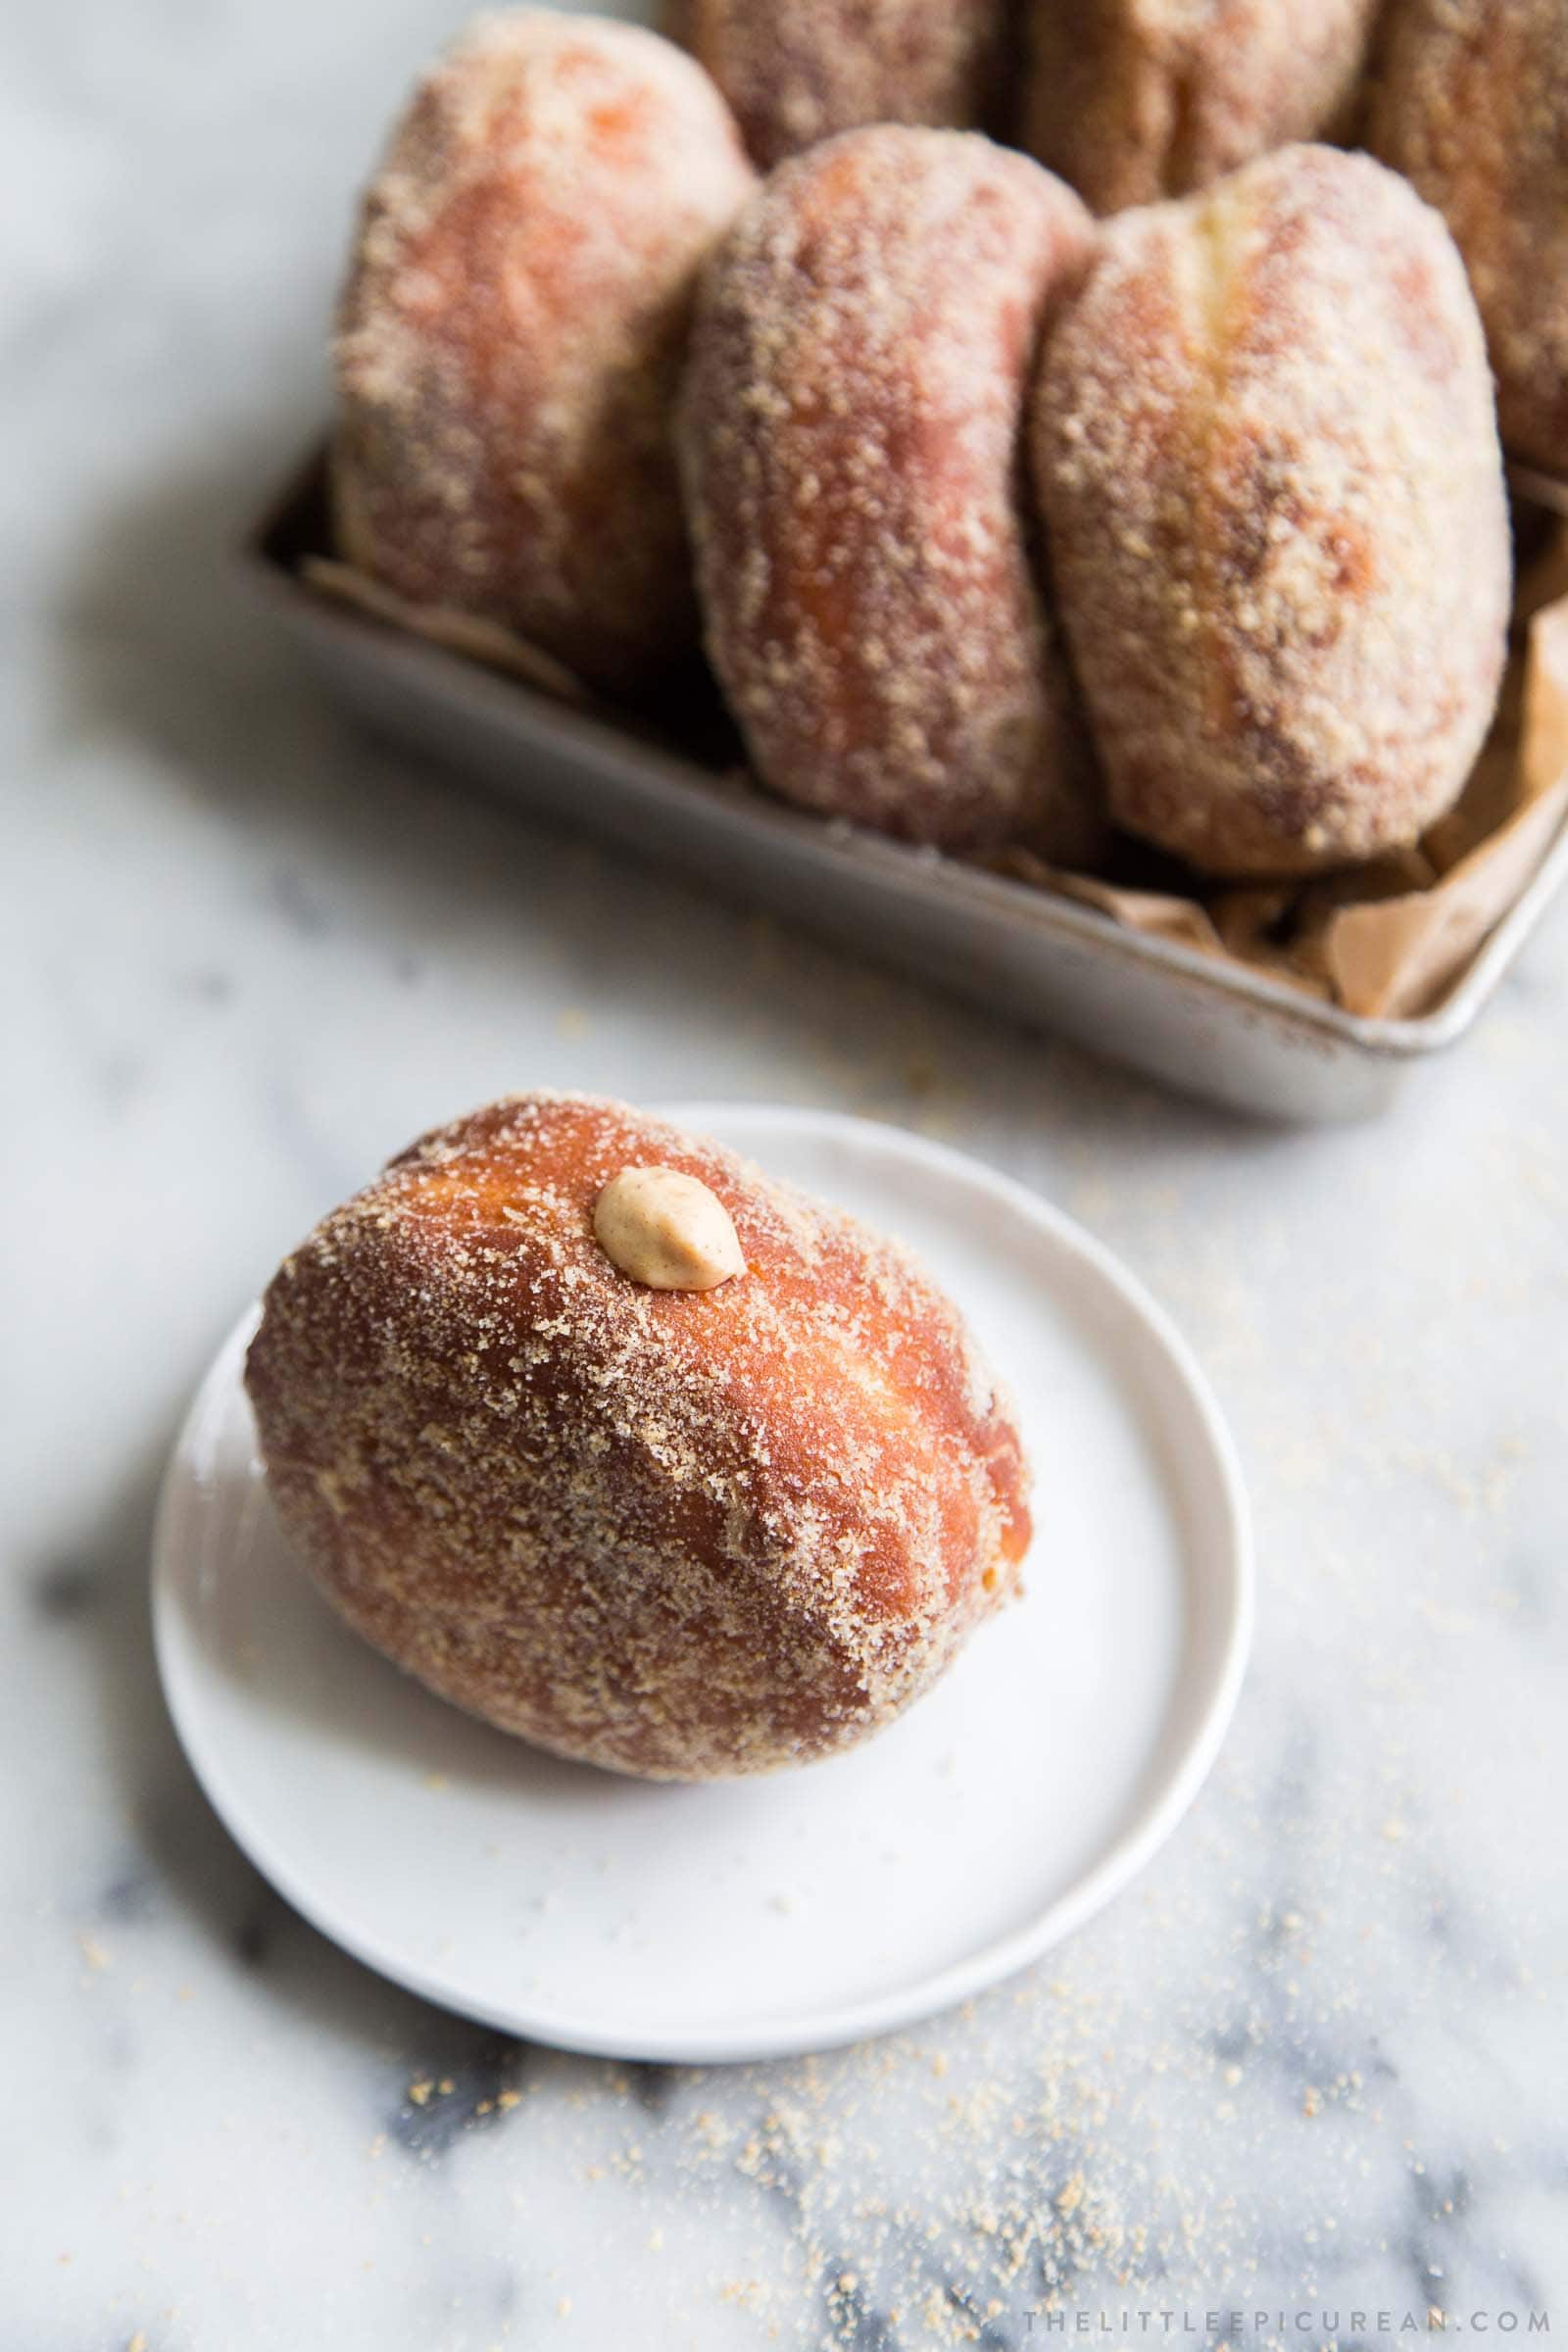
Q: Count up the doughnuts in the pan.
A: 6